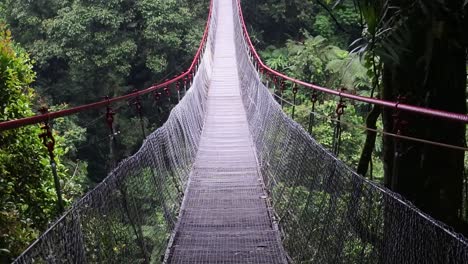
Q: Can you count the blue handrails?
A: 0